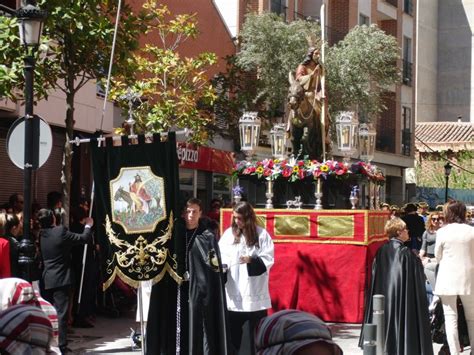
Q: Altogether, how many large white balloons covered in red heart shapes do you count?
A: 0